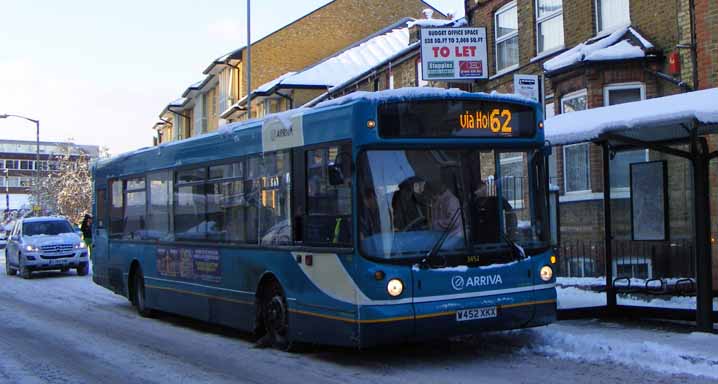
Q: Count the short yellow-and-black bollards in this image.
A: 0